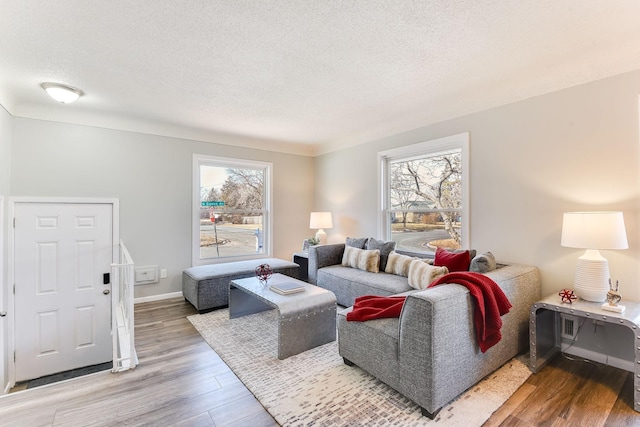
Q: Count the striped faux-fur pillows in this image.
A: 3